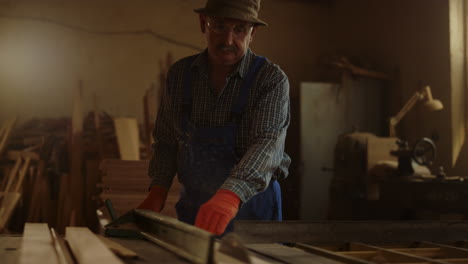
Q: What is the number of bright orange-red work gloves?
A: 2